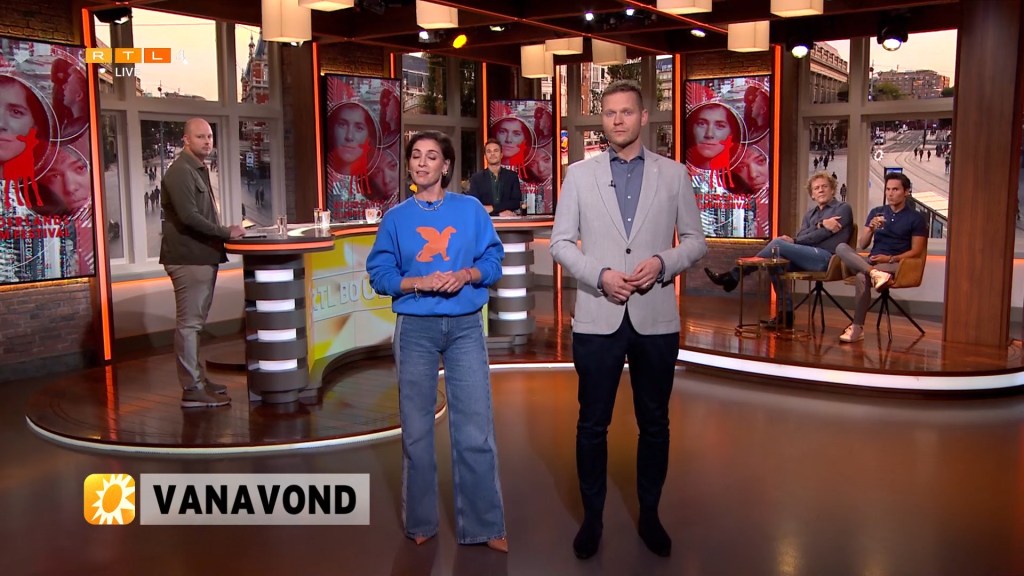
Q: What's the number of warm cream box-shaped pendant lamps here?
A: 9